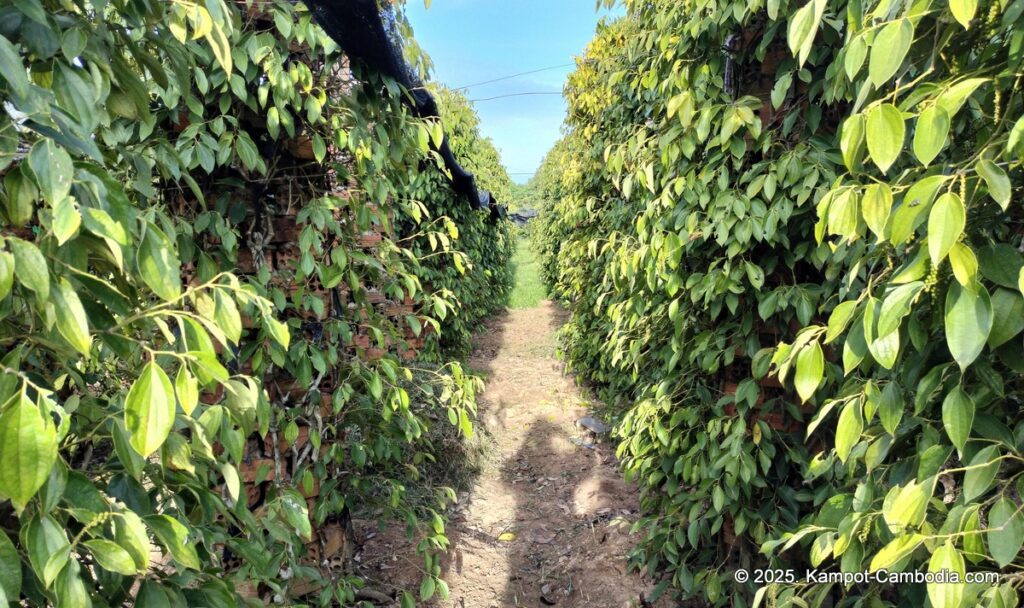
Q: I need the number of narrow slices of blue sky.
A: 1